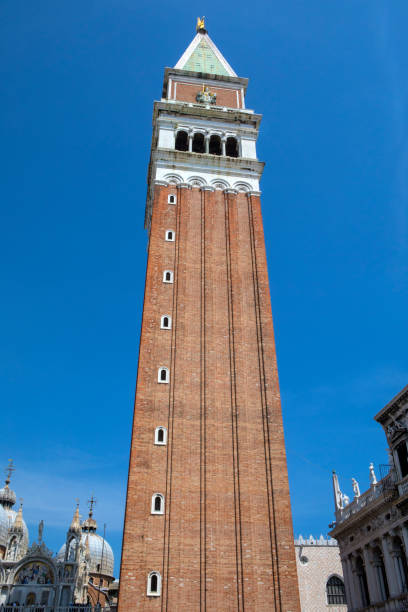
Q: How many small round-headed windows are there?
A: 8